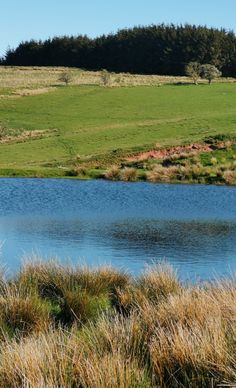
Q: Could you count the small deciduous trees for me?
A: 4